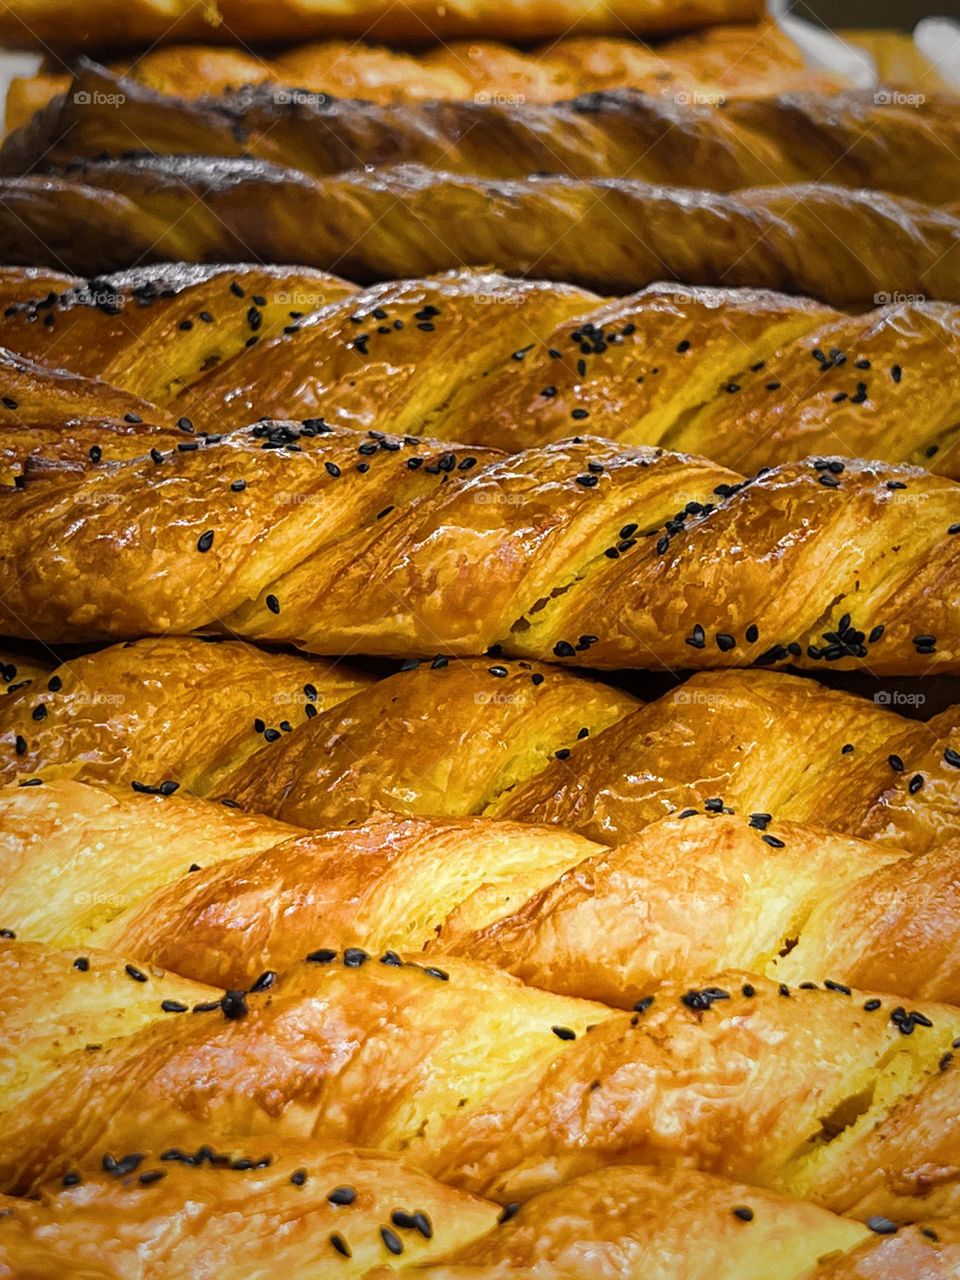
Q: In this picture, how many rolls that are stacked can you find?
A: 10